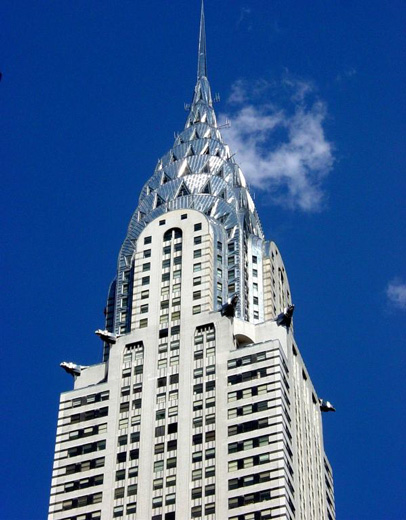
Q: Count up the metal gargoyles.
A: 5